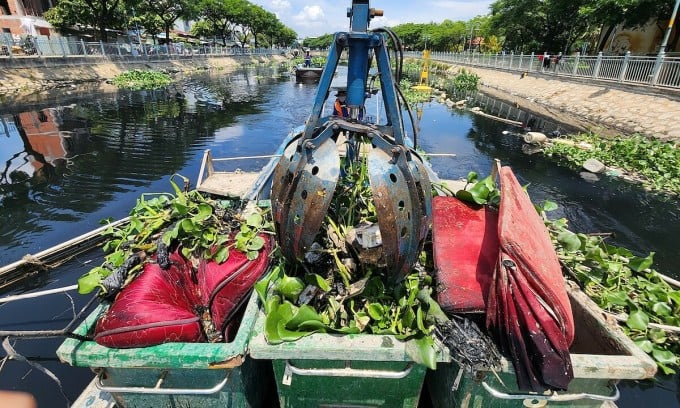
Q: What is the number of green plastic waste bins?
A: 3